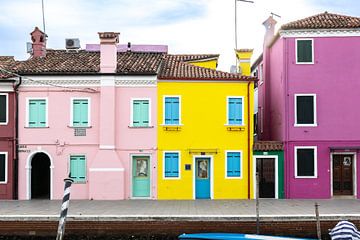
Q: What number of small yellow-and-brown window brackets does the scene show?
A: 2